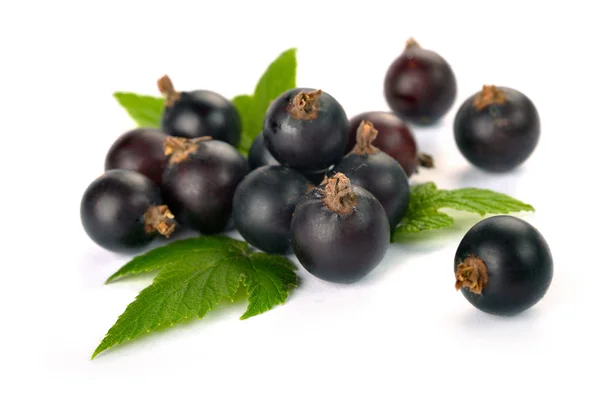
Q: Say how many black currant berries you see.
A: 13